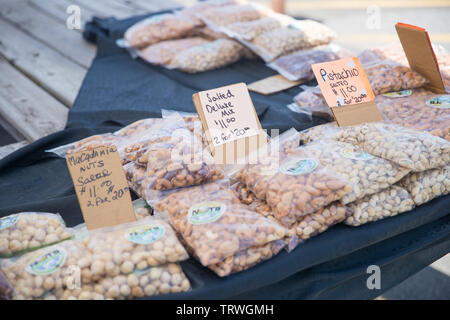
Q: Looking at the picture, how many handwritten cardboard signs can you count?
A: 3